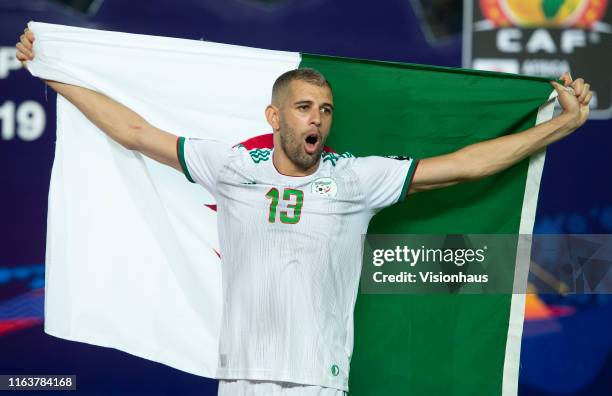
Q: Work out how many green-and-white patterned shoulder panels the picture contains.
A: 2